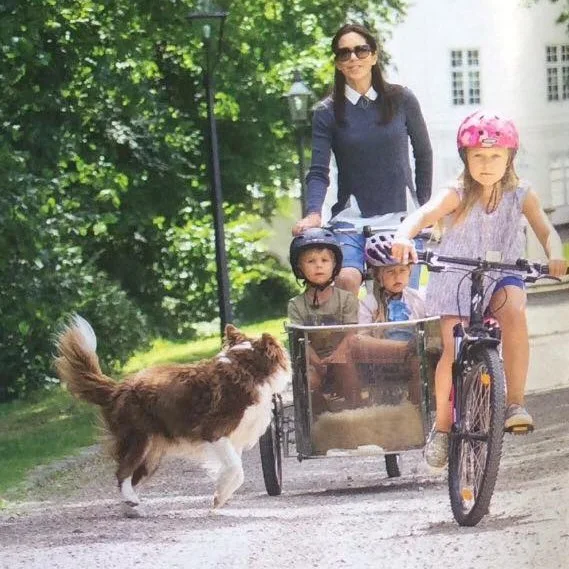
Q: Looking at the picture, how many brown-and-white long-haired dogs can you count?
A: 1